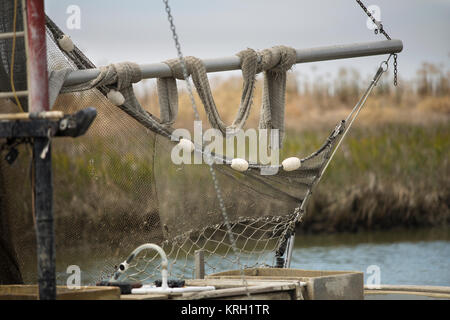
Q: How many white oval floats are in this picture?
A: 5